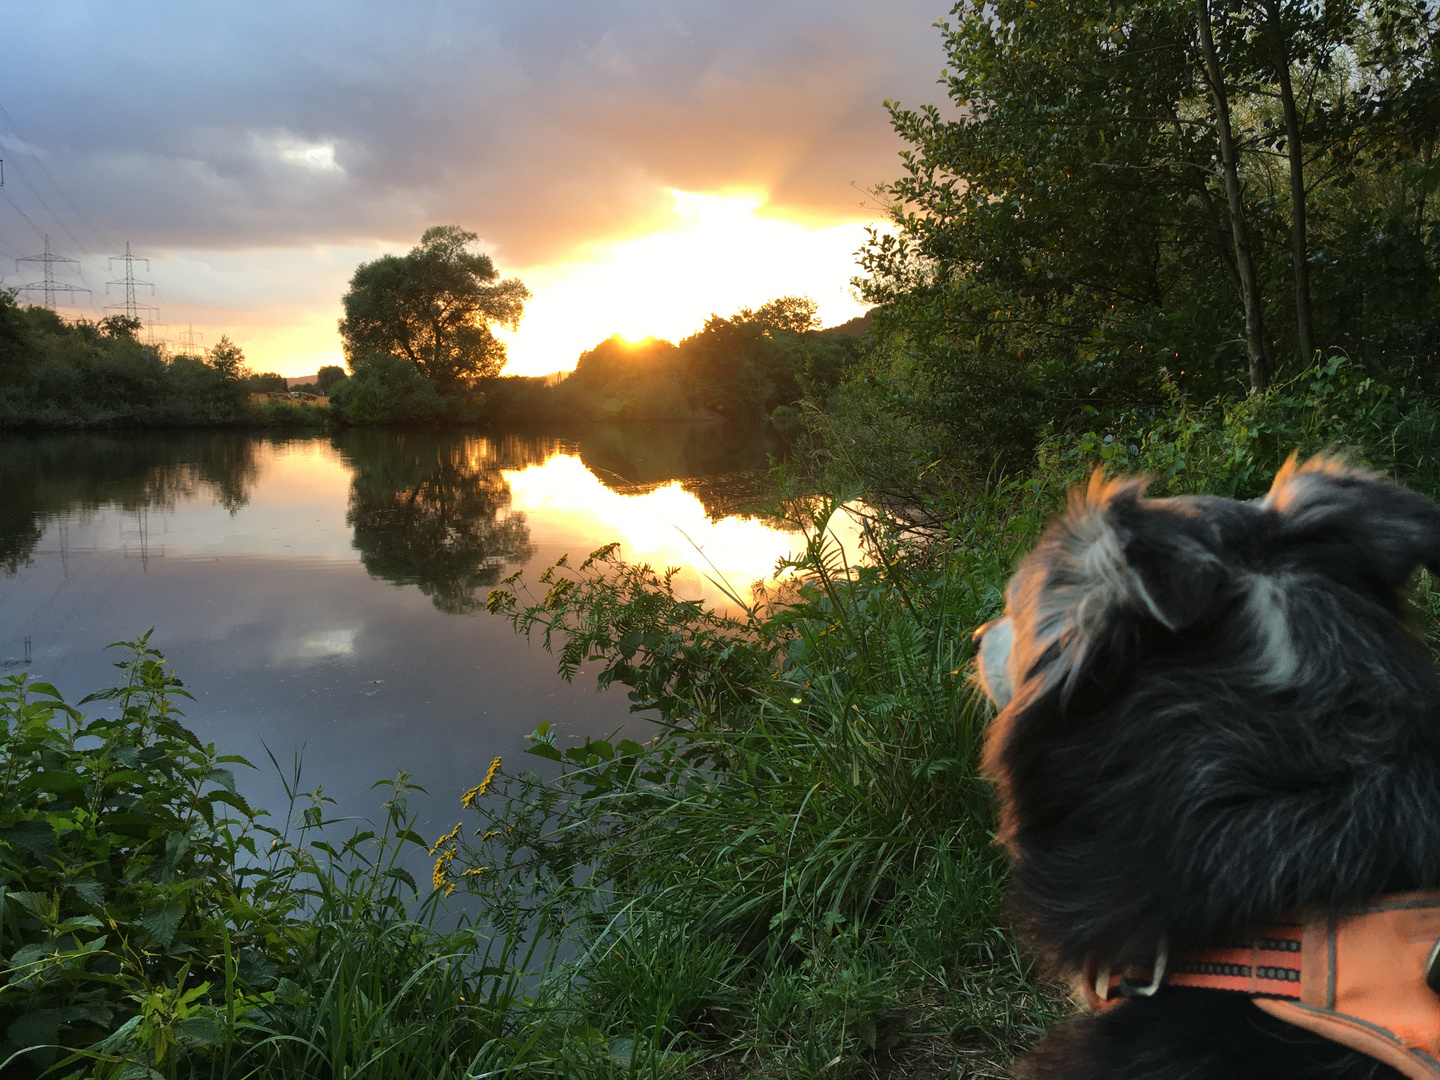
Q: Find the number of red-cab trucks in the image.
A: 0